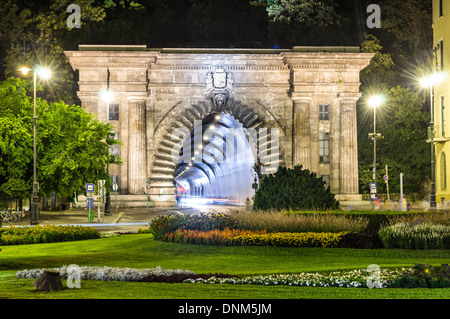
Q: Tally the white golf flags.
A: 0